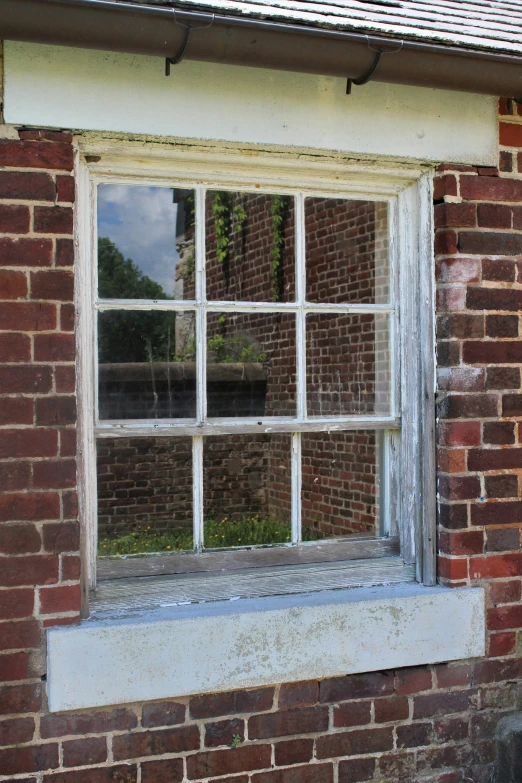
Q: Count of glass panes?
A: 9